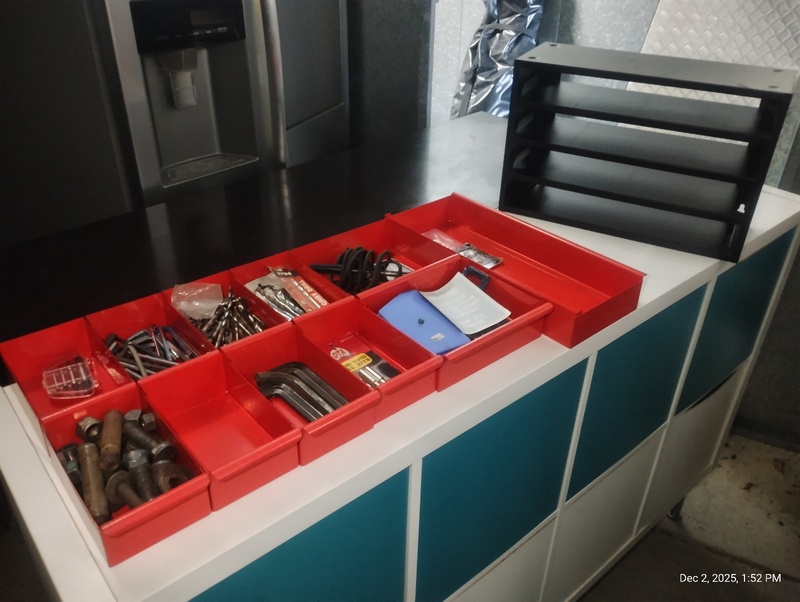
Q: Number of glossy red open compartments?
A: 11